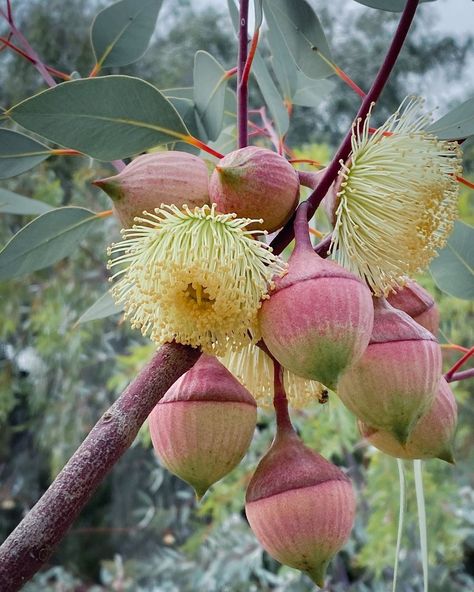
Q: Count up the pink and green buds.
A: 8